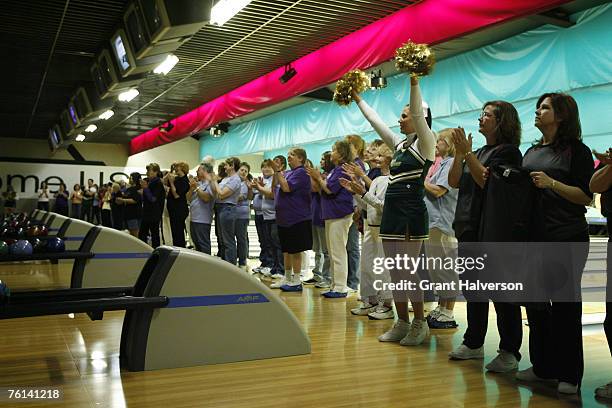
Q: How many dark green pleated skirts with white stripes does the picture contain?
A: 1